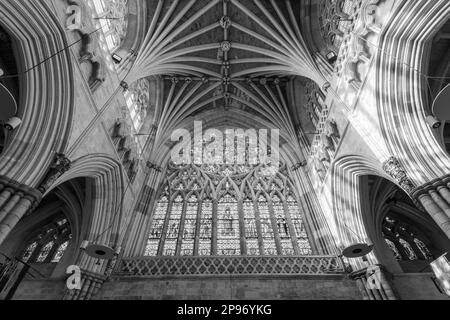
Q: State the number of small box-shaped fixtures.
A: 2